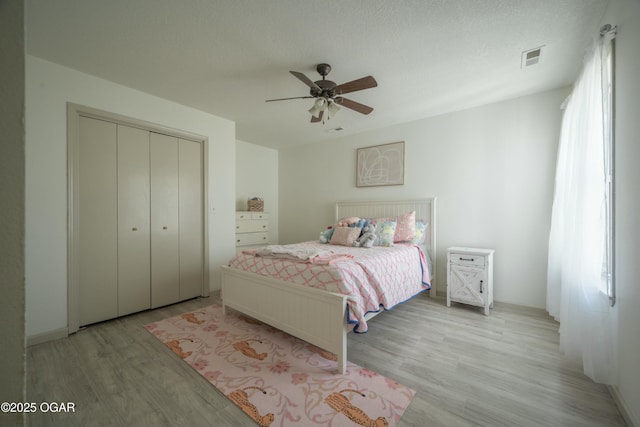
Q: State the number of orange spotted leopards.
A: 7